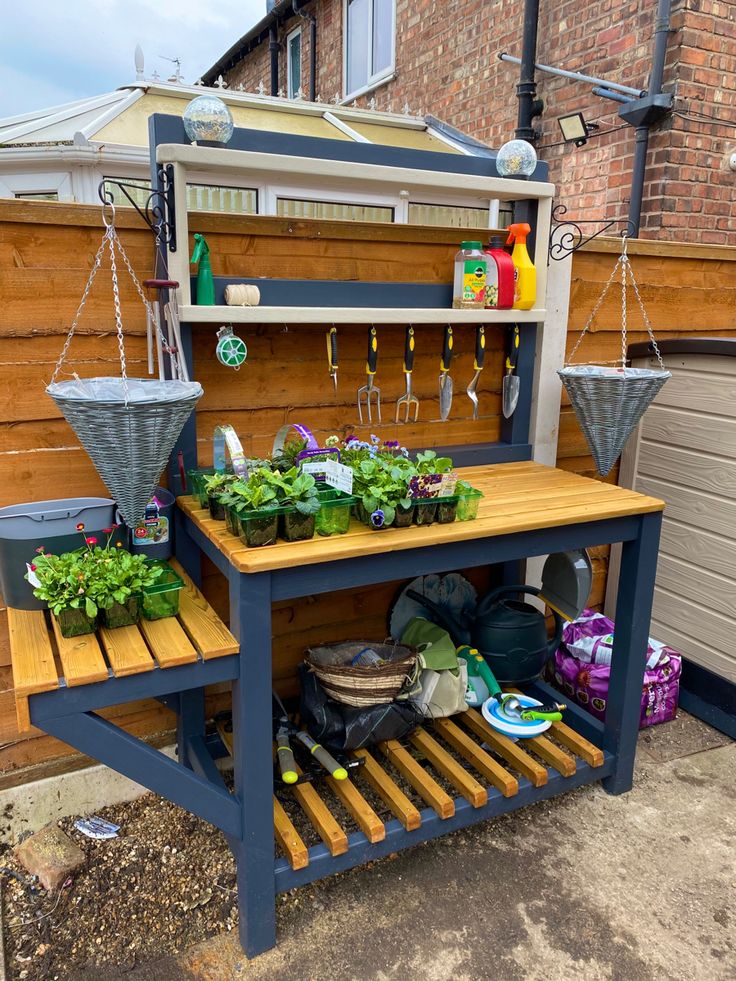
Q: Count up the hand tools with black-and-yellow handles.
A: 6